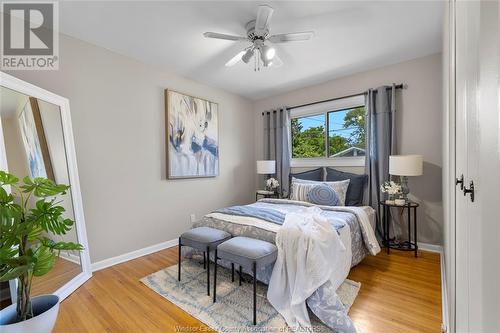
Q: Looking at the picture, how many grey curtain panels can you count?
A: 2